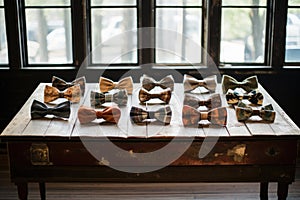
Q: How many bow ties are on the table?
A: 15